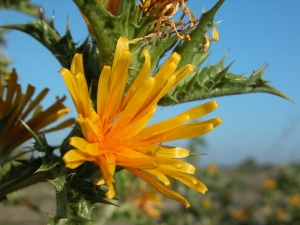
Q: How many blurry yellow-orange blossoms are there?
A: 7